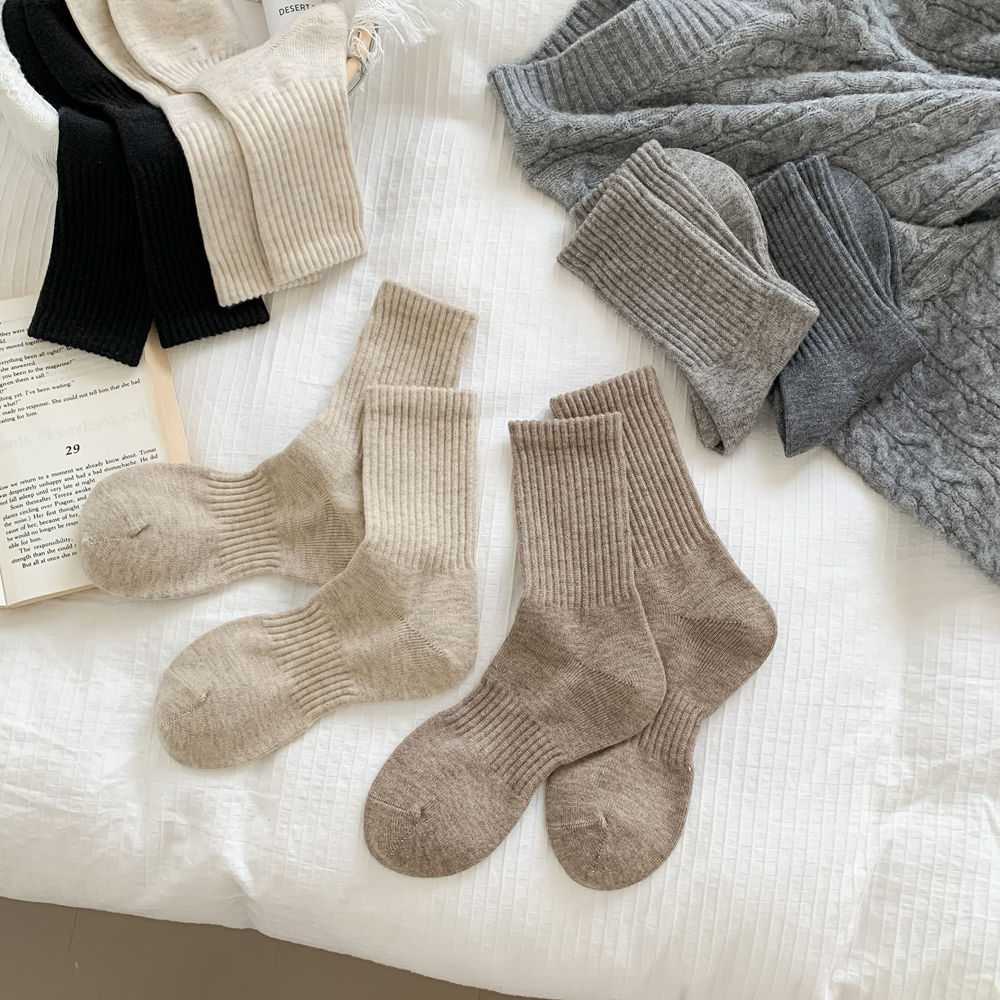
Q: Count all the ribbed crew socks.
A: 12